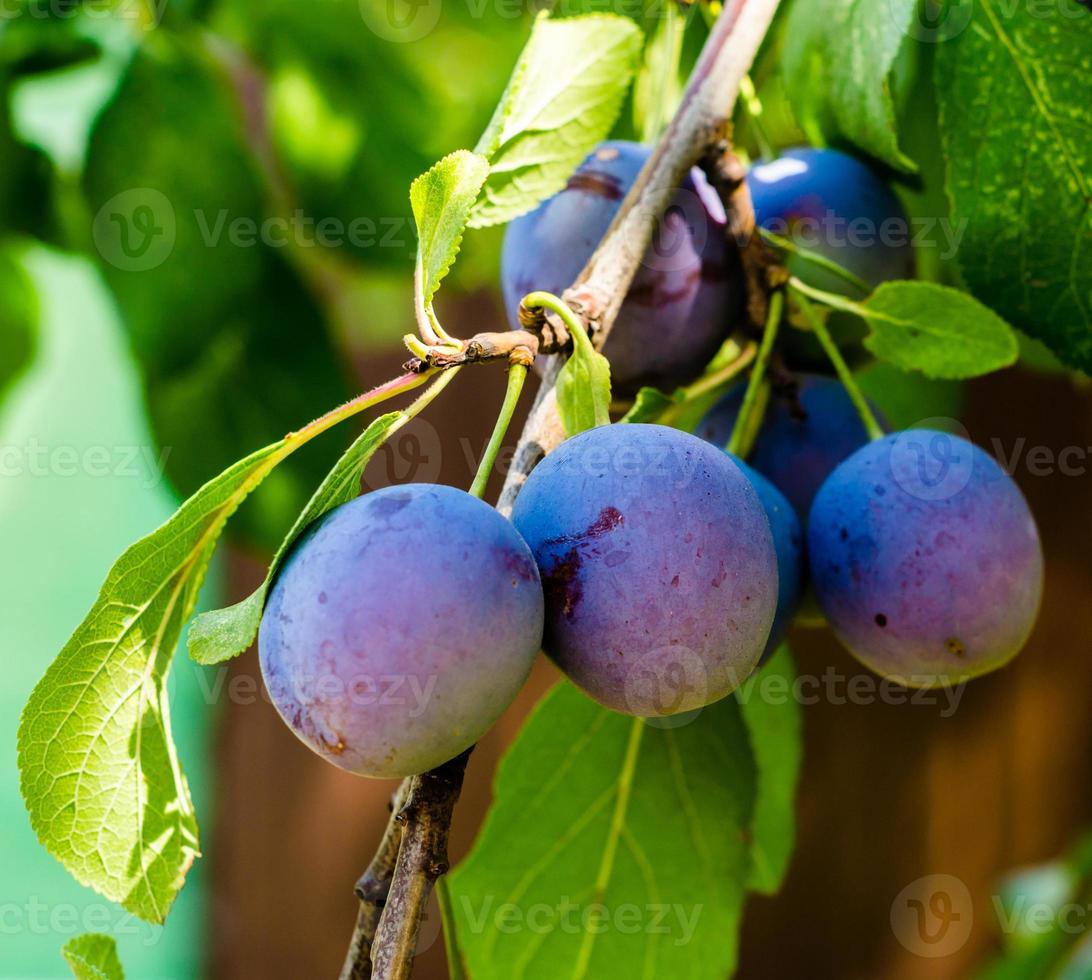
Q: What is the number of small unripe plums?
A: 0